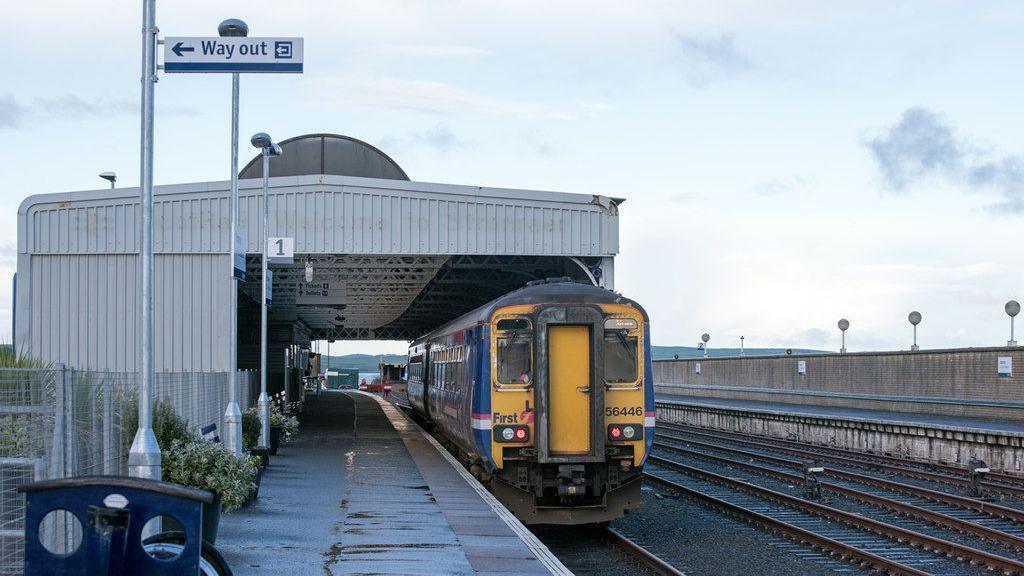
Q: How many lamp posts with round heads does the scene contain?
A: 4